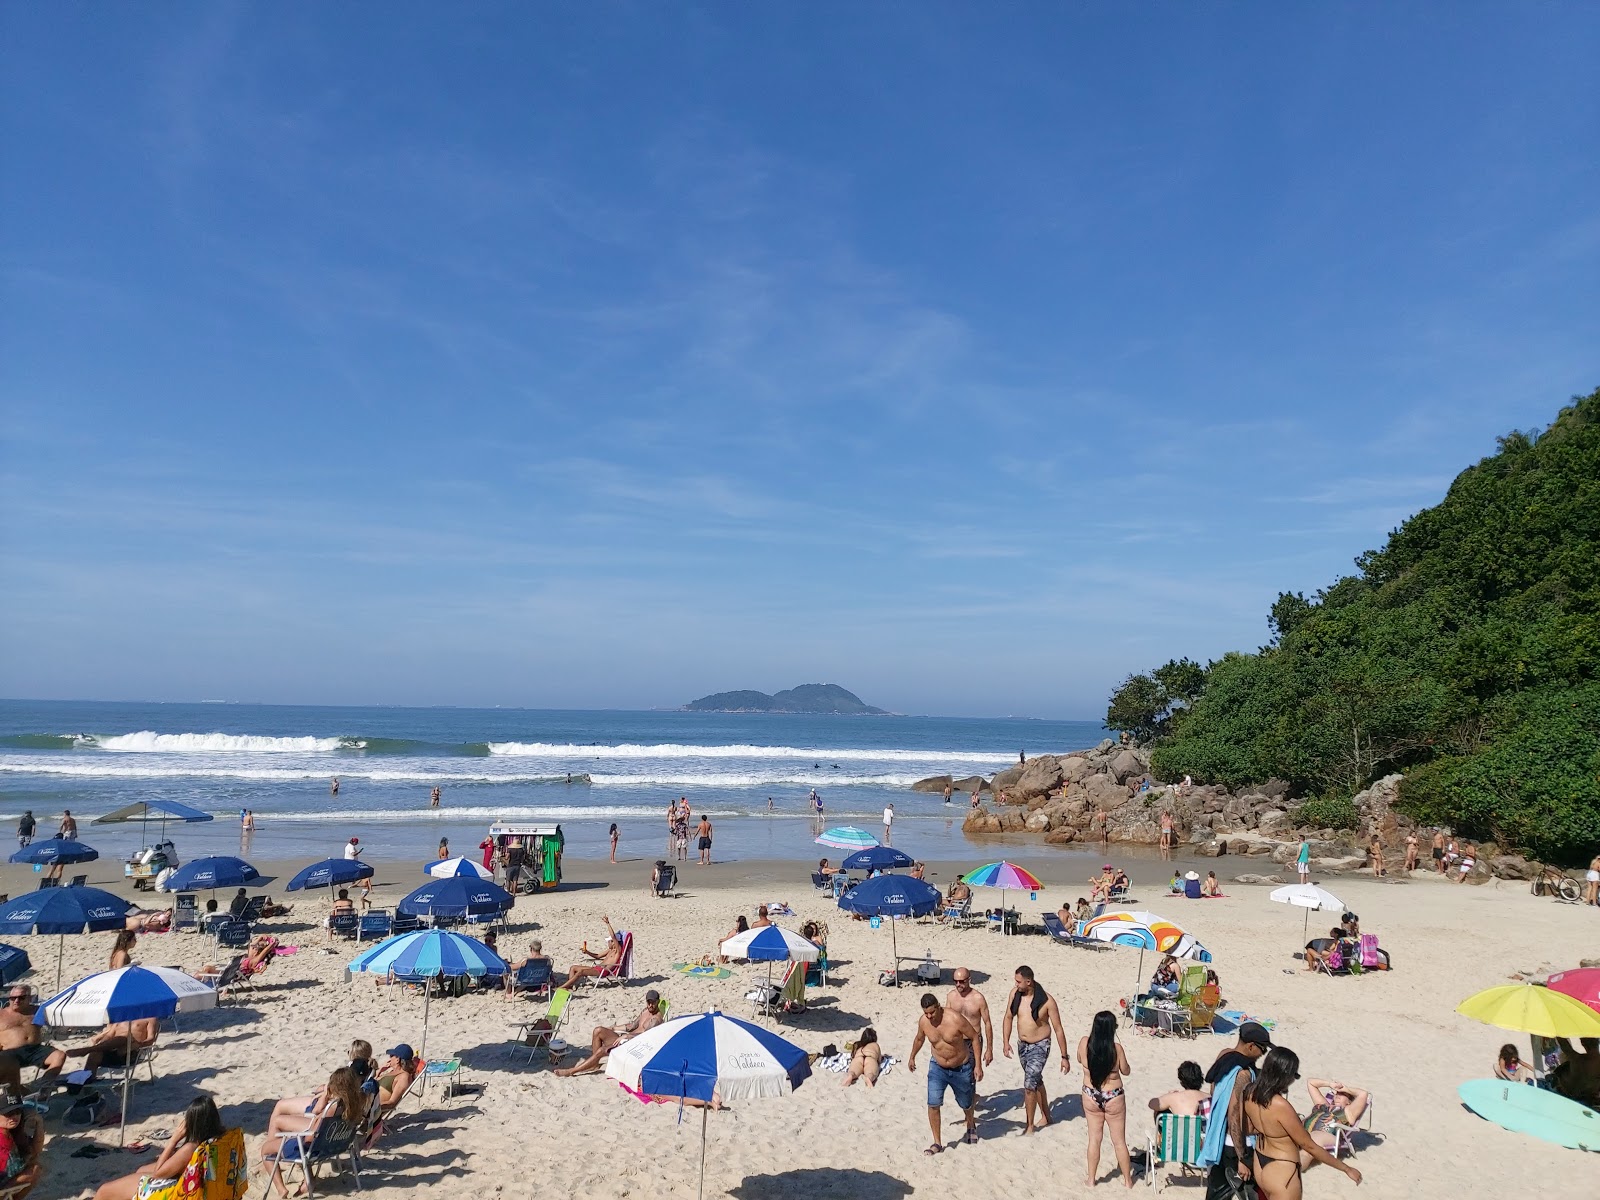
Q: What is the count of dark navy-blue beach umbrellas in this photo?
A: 8